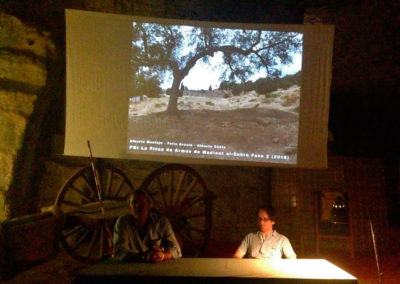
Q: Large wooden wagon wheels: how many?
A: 2